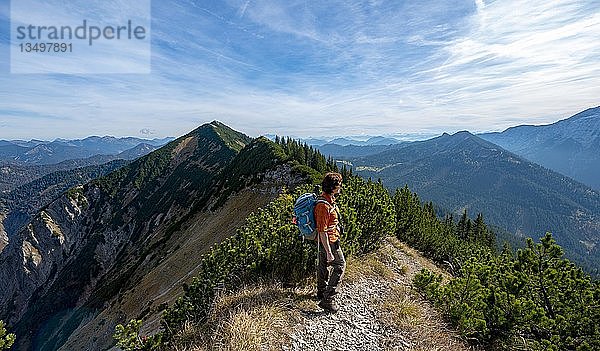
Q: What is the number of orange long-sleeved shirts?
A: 1